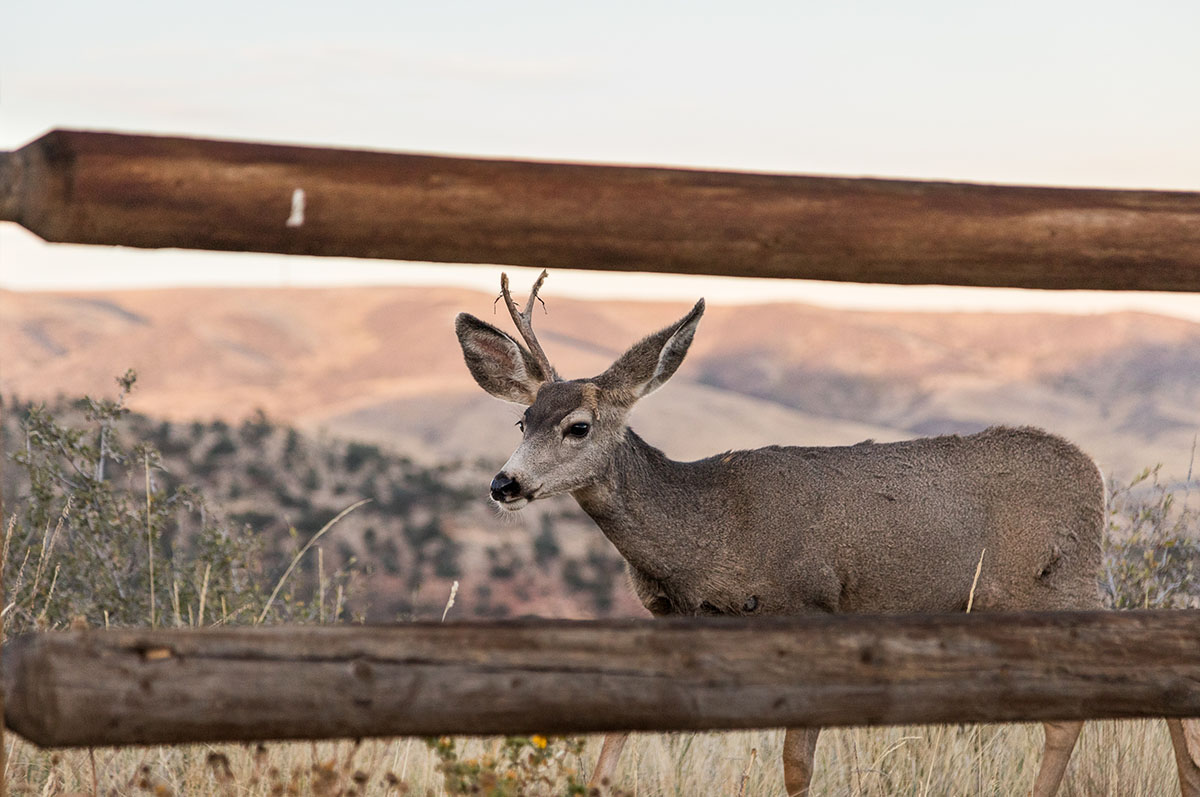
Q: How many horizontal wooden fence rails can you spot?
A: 2